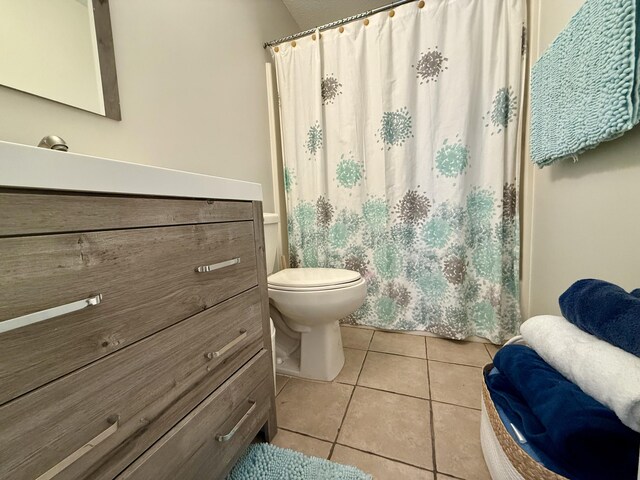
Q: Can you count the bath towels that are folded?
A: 3